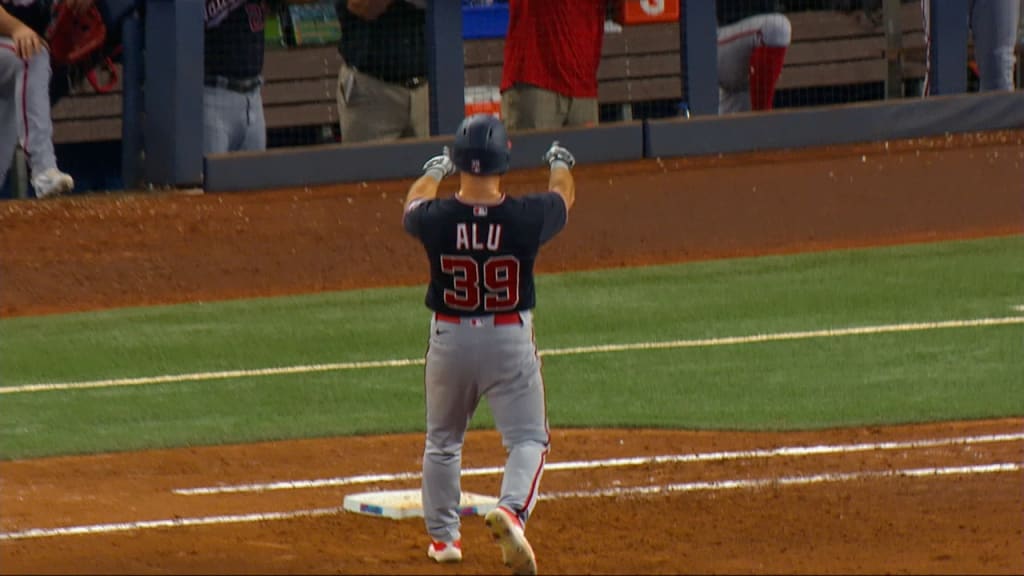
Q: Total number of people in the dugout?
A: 6